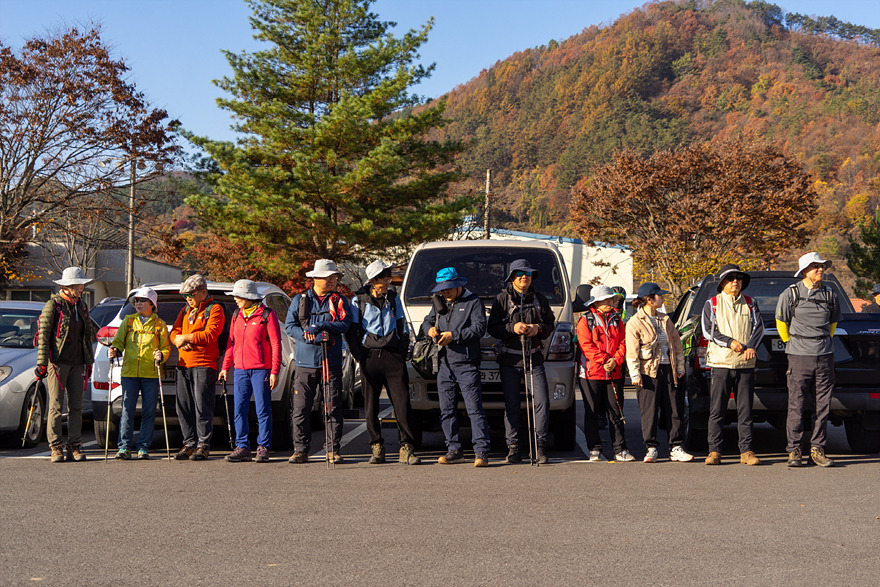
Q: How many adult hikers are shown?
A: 12